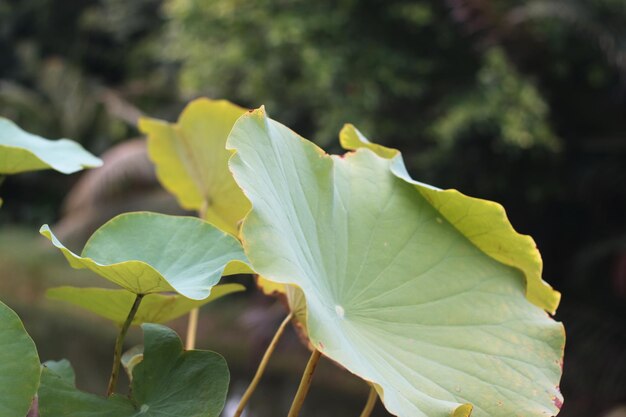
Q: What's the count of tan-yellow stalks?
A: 4